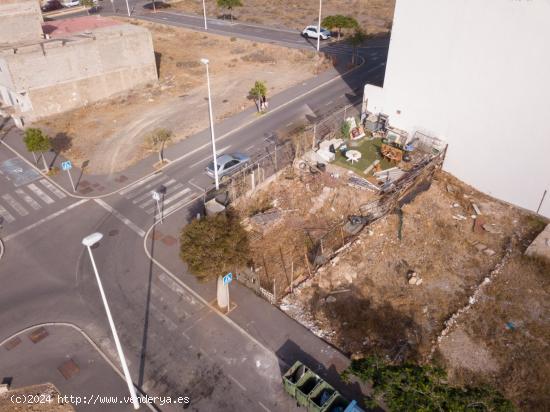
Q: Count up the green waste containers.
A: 4